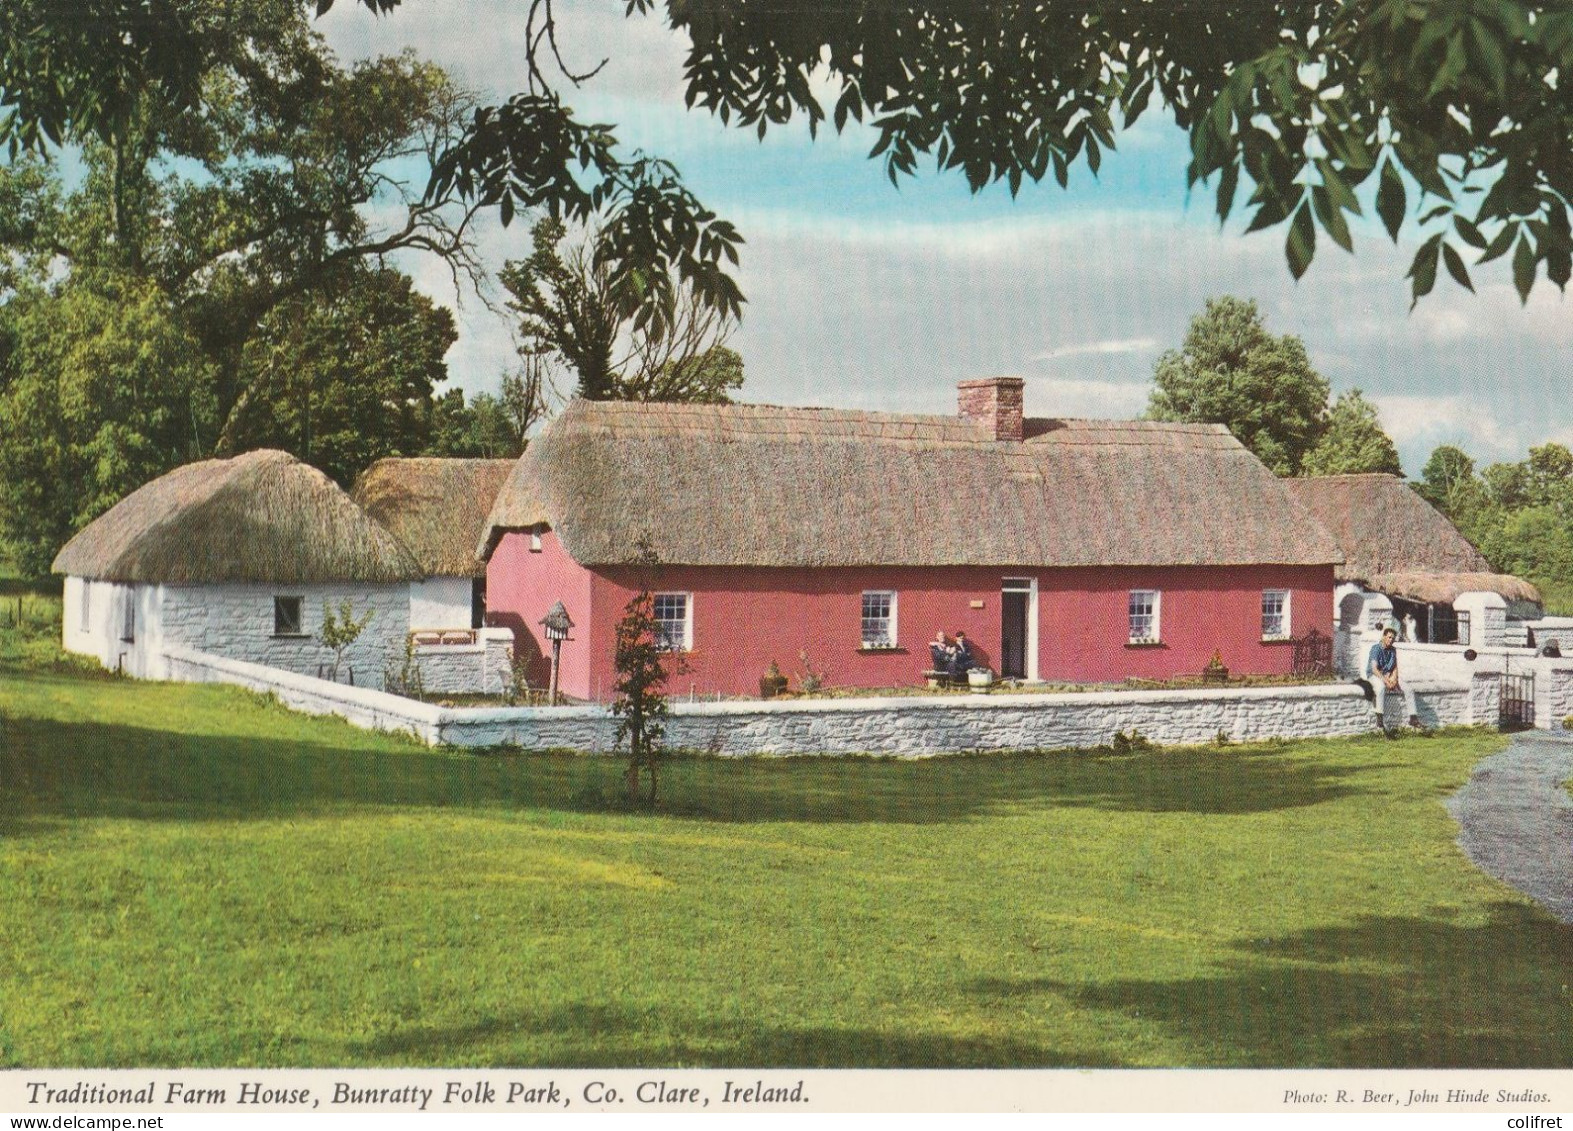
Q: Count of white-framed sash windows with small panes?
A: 4